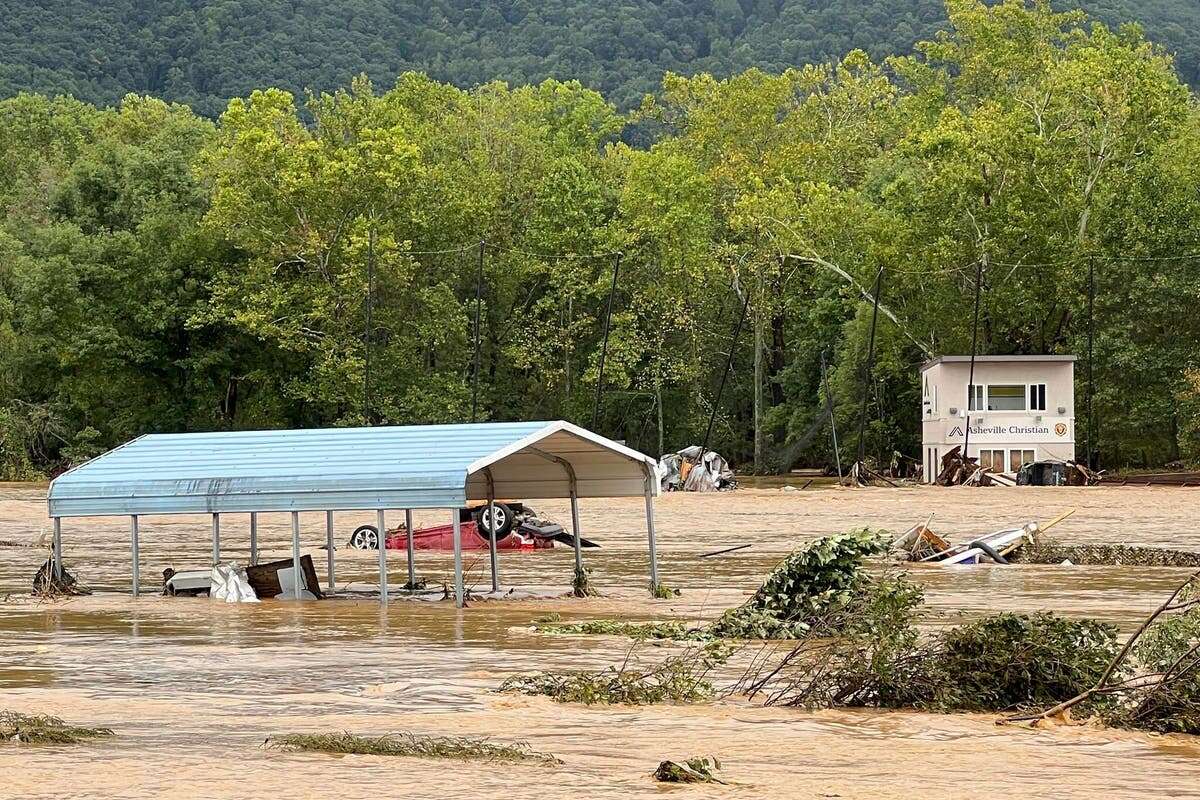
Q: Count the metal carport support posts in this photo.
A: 12